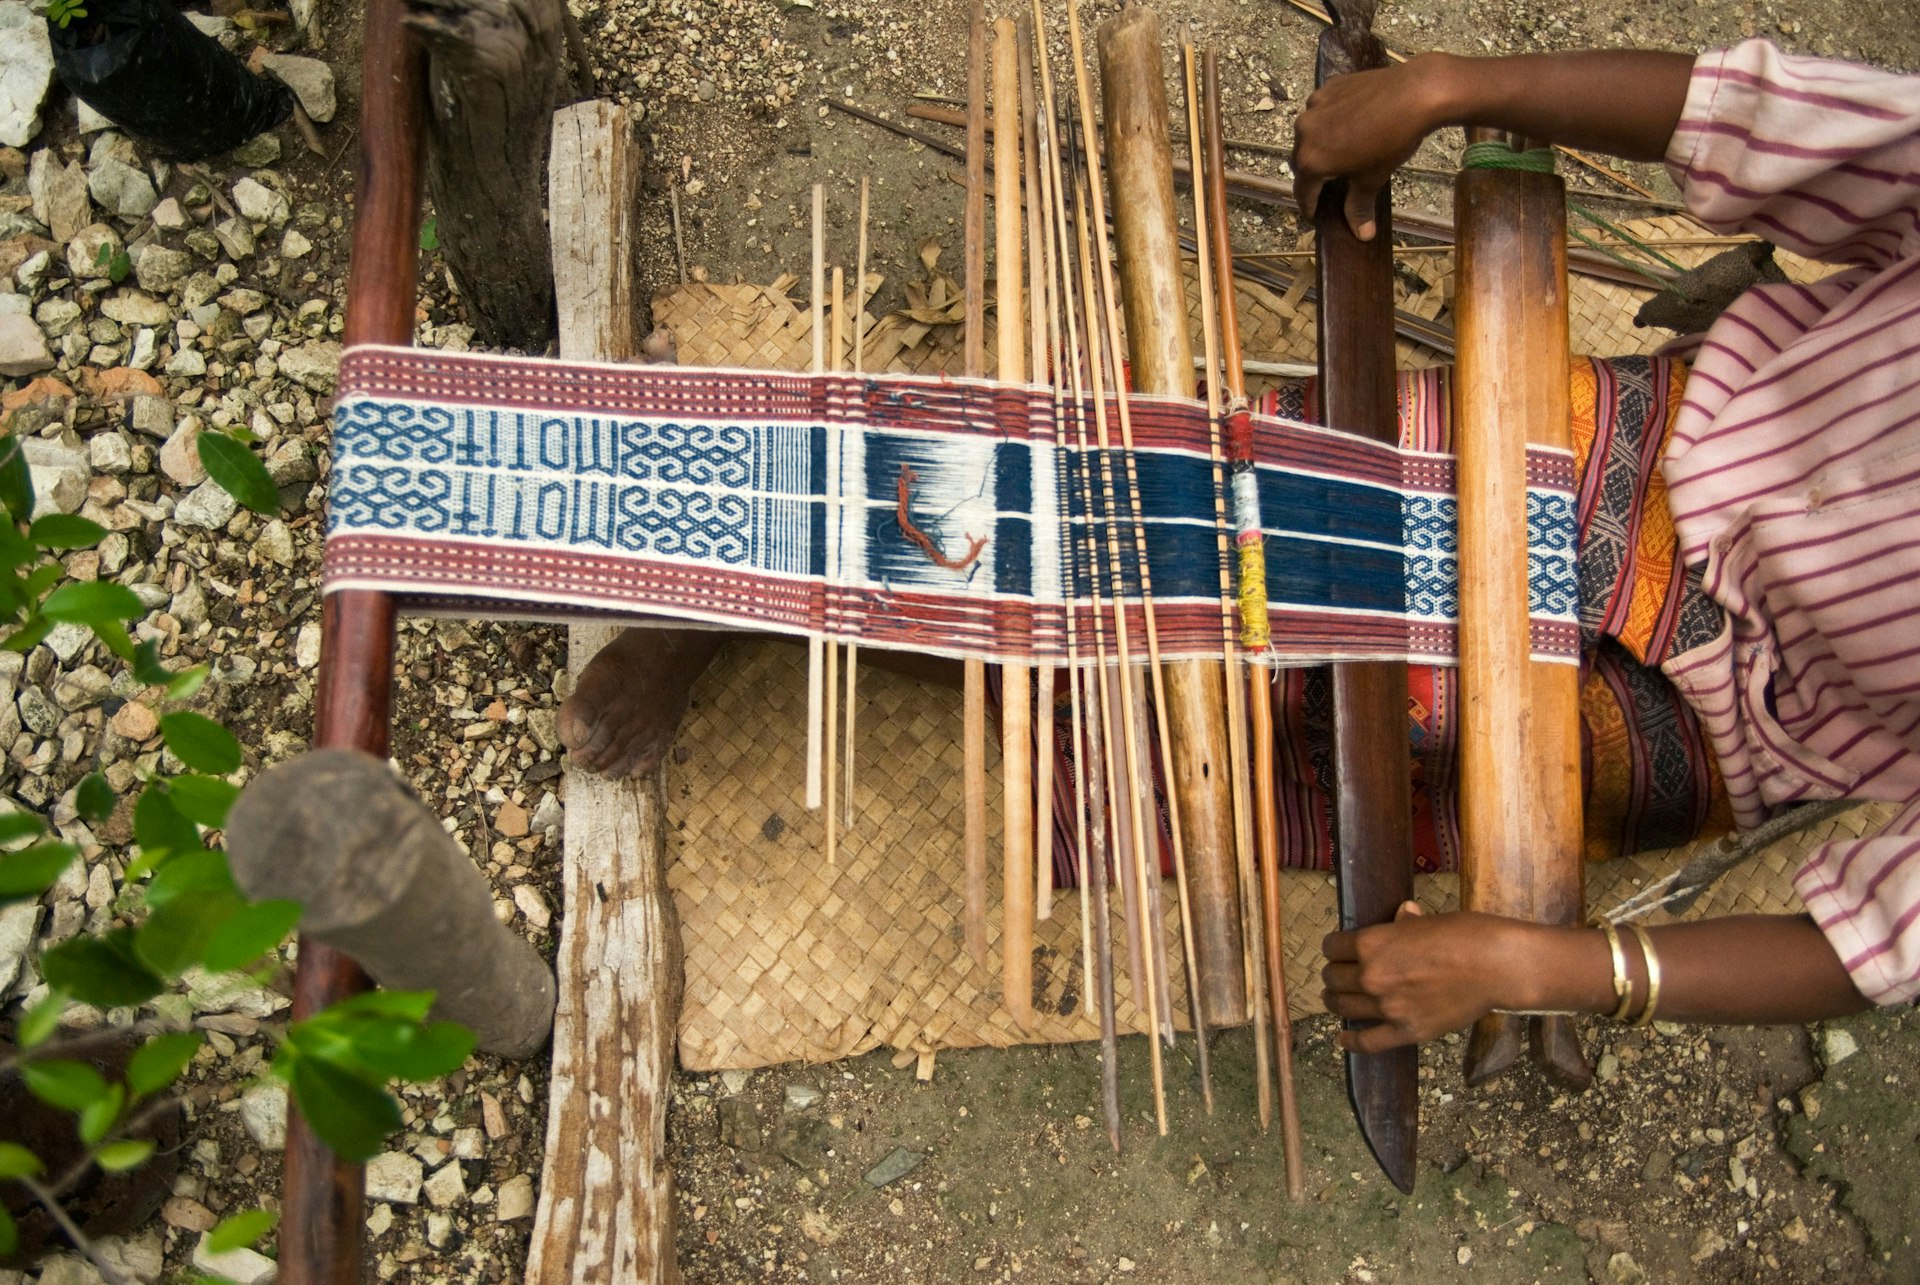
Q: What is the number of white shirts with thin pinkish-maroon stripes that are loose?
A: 1